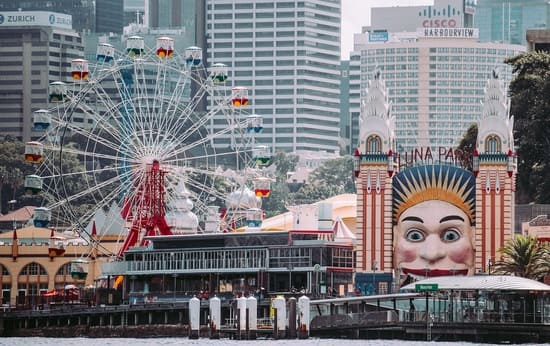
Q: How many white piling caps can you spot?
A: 6